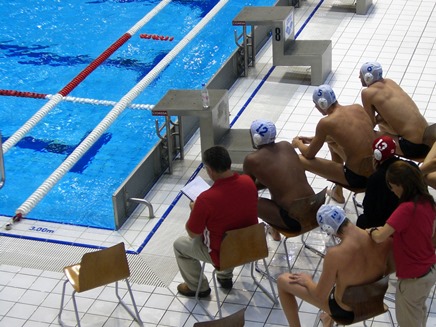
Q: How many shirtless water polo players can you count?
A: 4